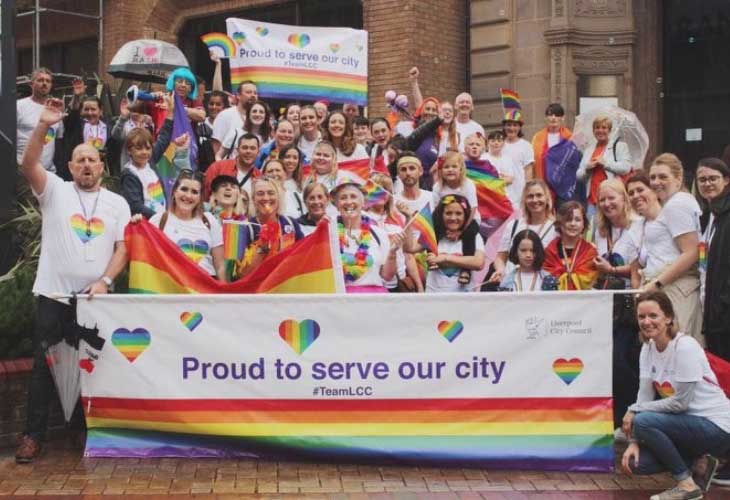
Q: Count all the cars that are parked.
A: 0